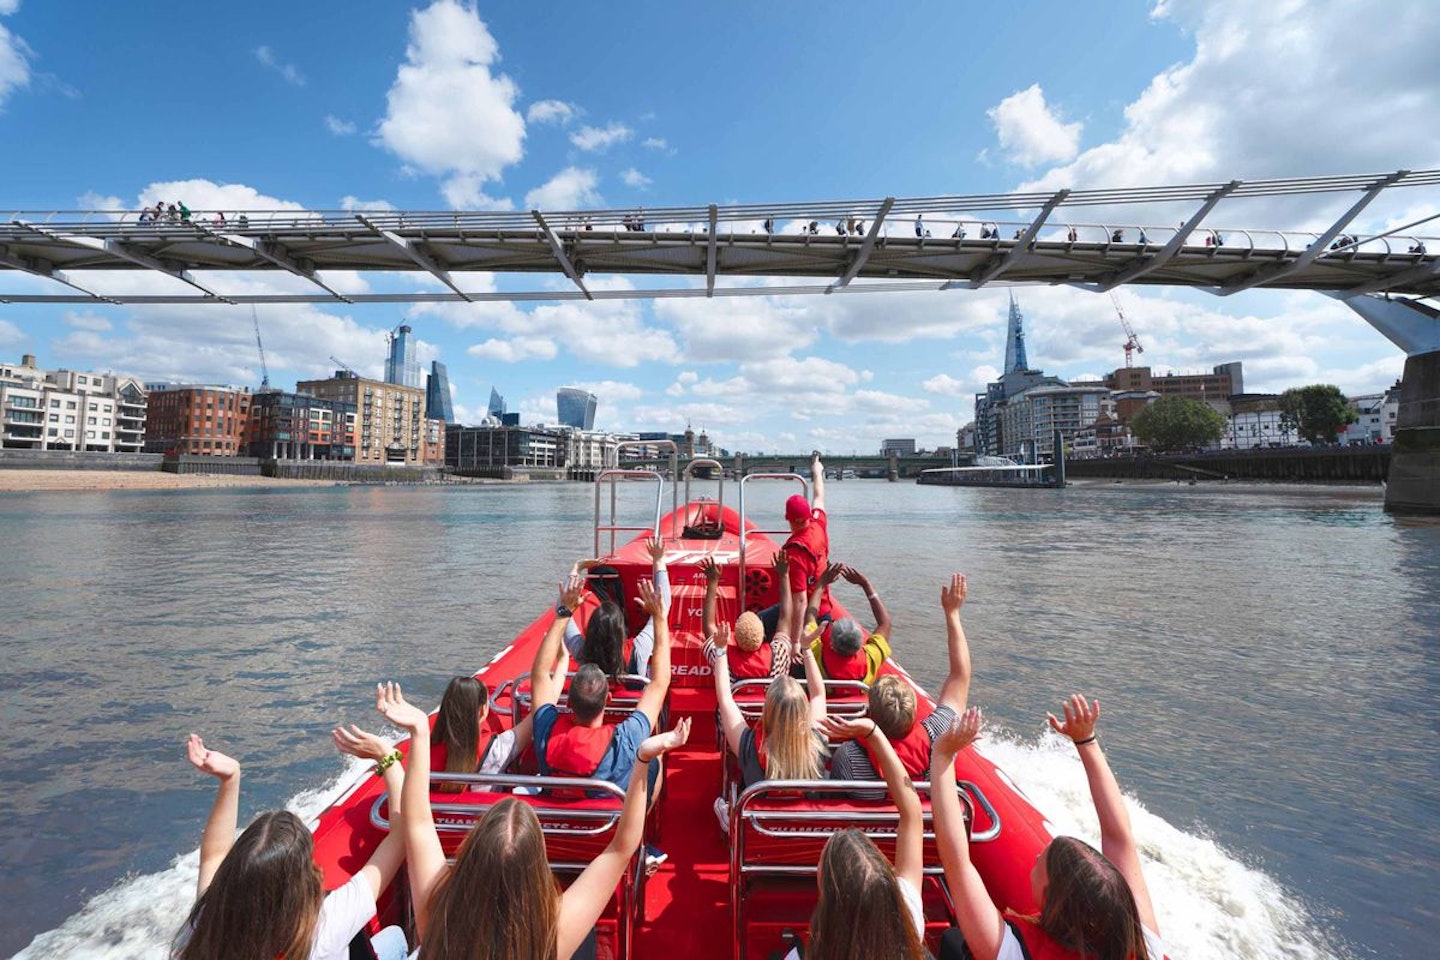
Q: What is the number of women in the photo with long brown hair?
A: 6